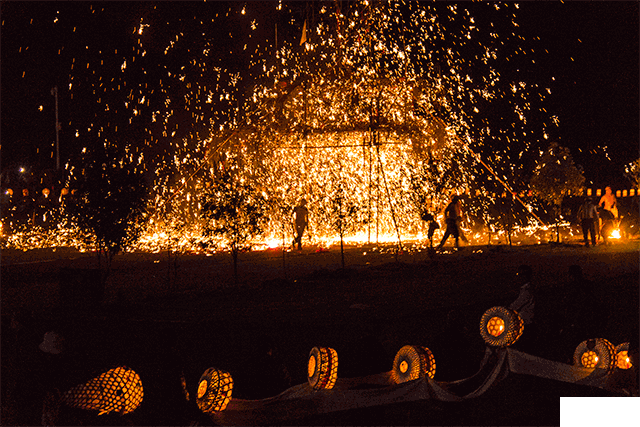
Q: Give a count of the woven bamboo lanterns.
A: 7